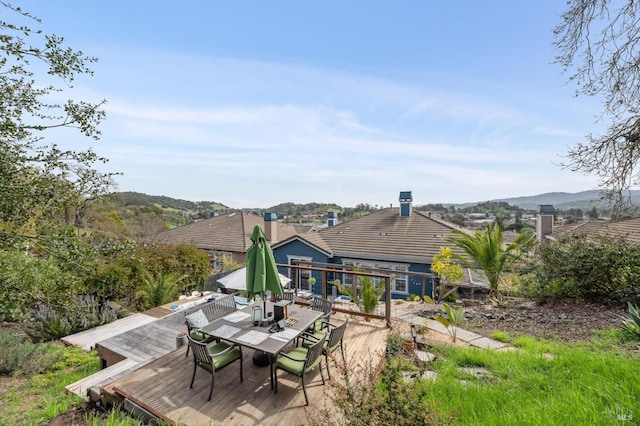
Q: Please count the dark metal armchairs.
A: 5